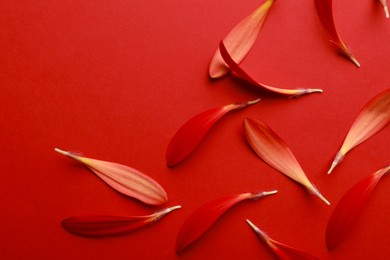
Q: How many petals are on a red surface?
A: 12